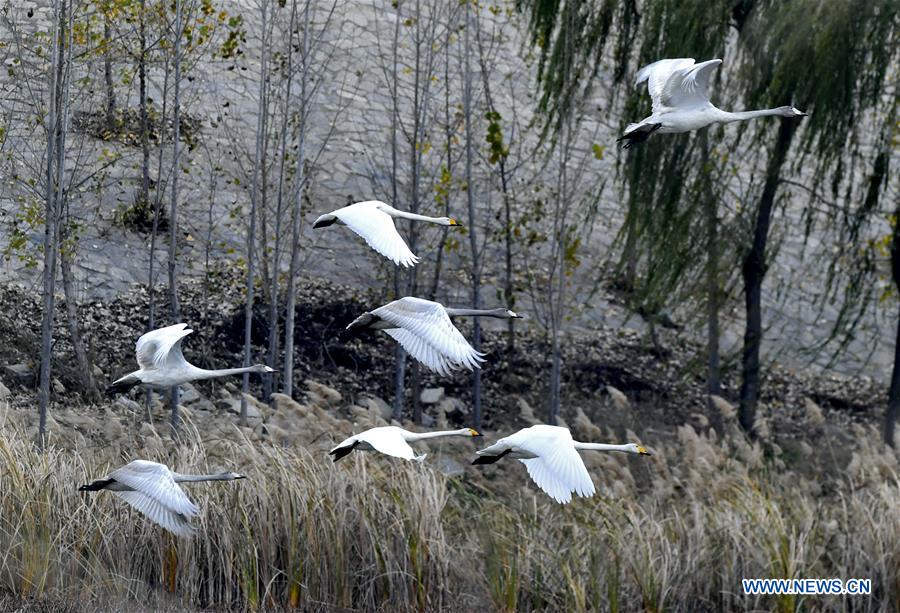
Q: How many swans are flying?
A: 7